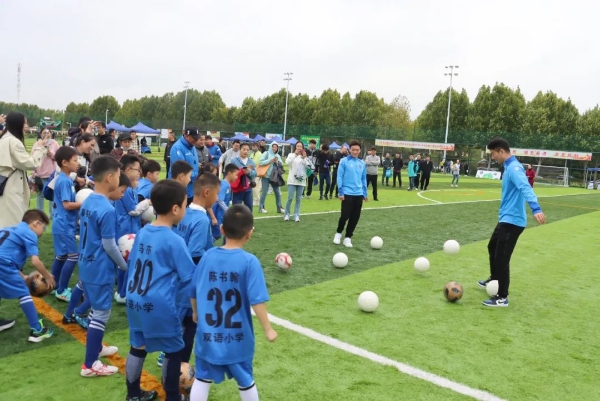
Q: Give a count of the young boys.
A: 11